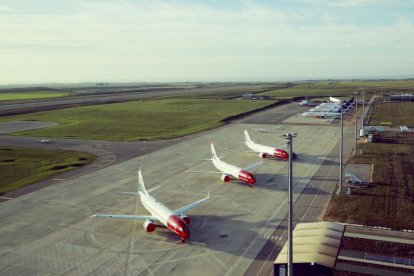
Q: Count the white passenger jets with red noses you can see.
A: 3